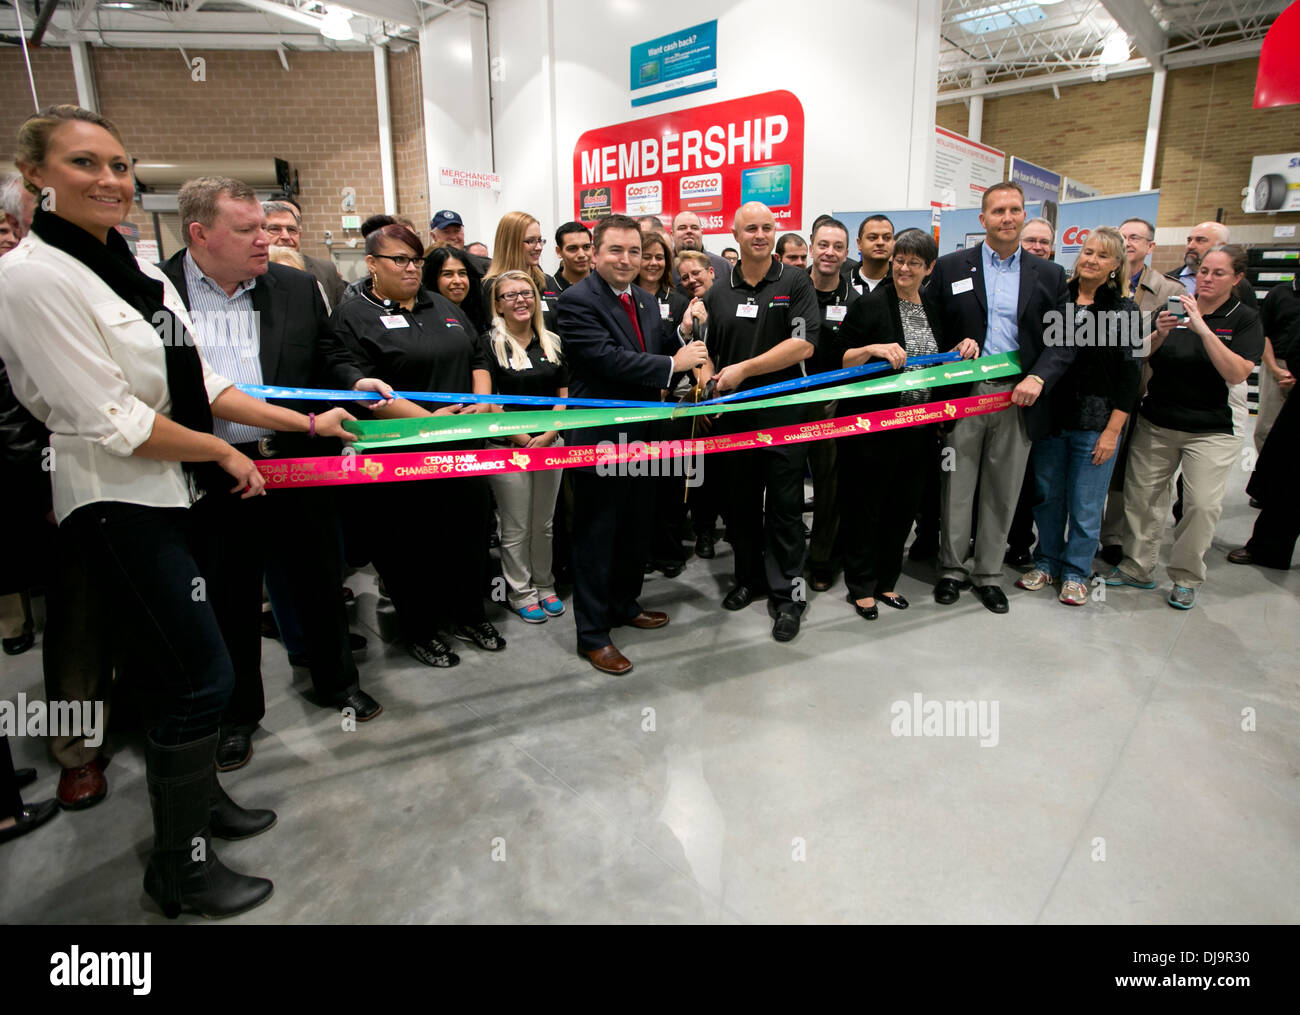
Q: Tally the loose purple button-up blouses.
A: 0